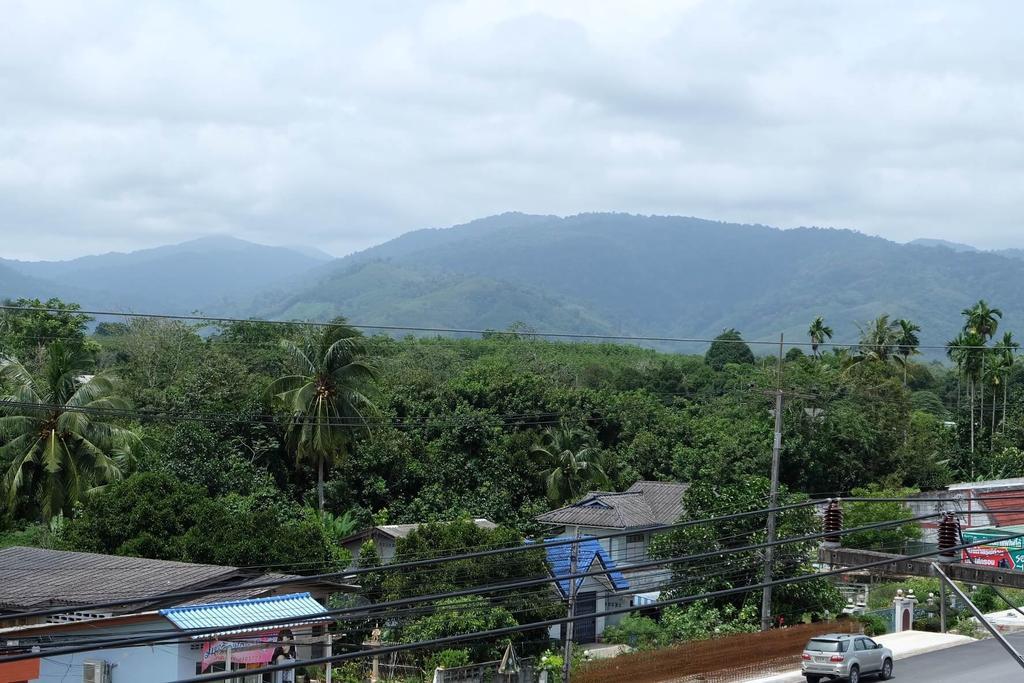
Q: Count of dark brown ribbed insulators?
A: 2